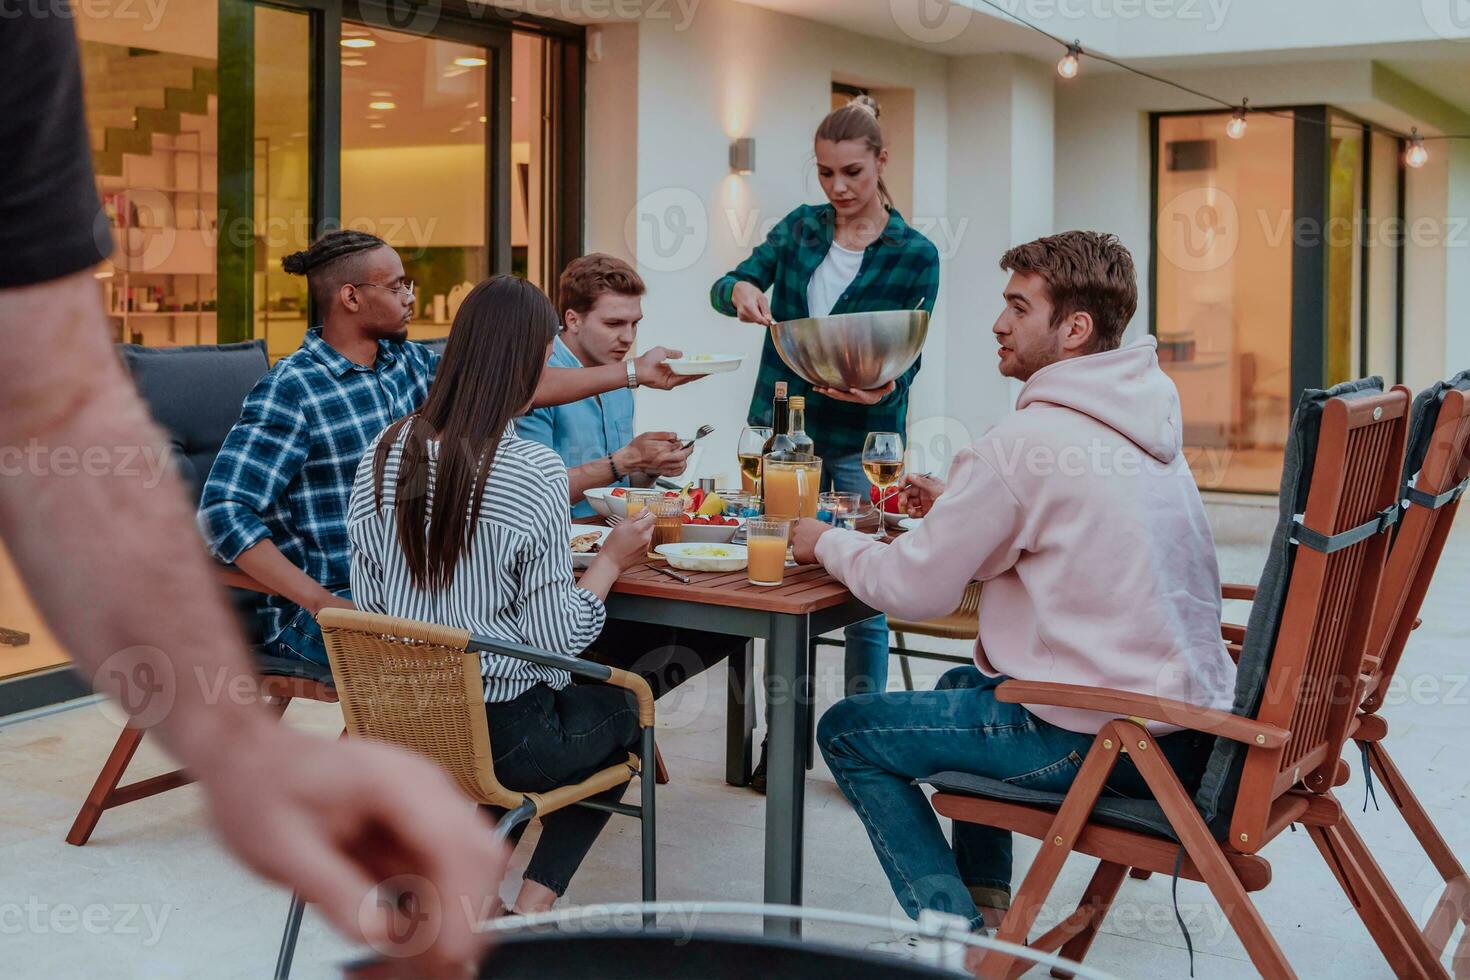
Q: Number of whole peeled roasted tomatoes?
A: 0